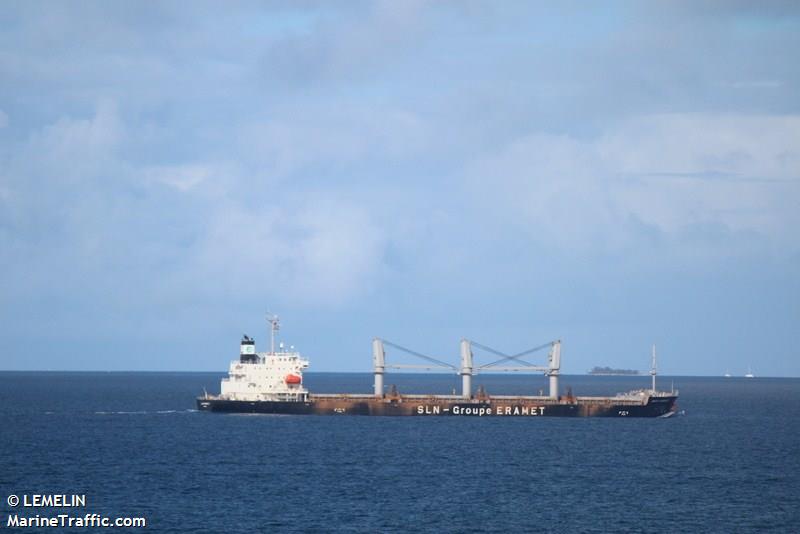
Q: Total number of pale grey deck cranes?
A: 3